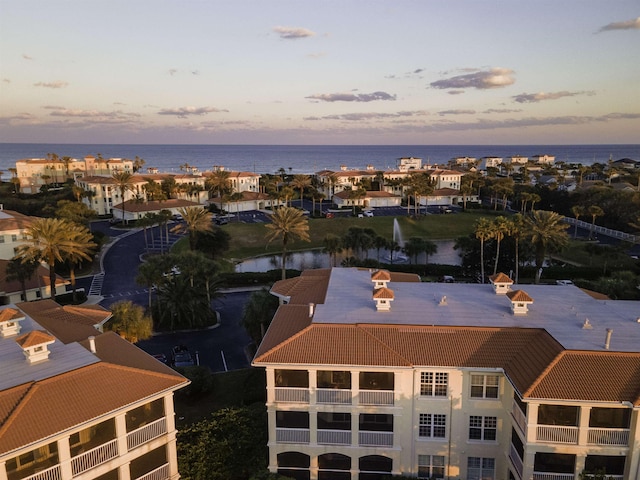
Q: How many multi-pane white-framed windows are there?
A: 6